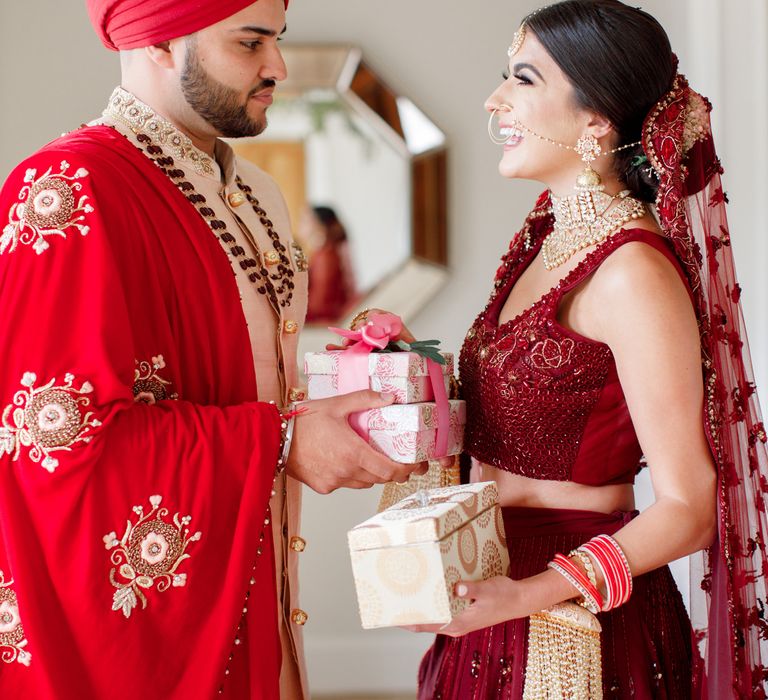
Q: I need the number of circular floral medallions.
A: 5